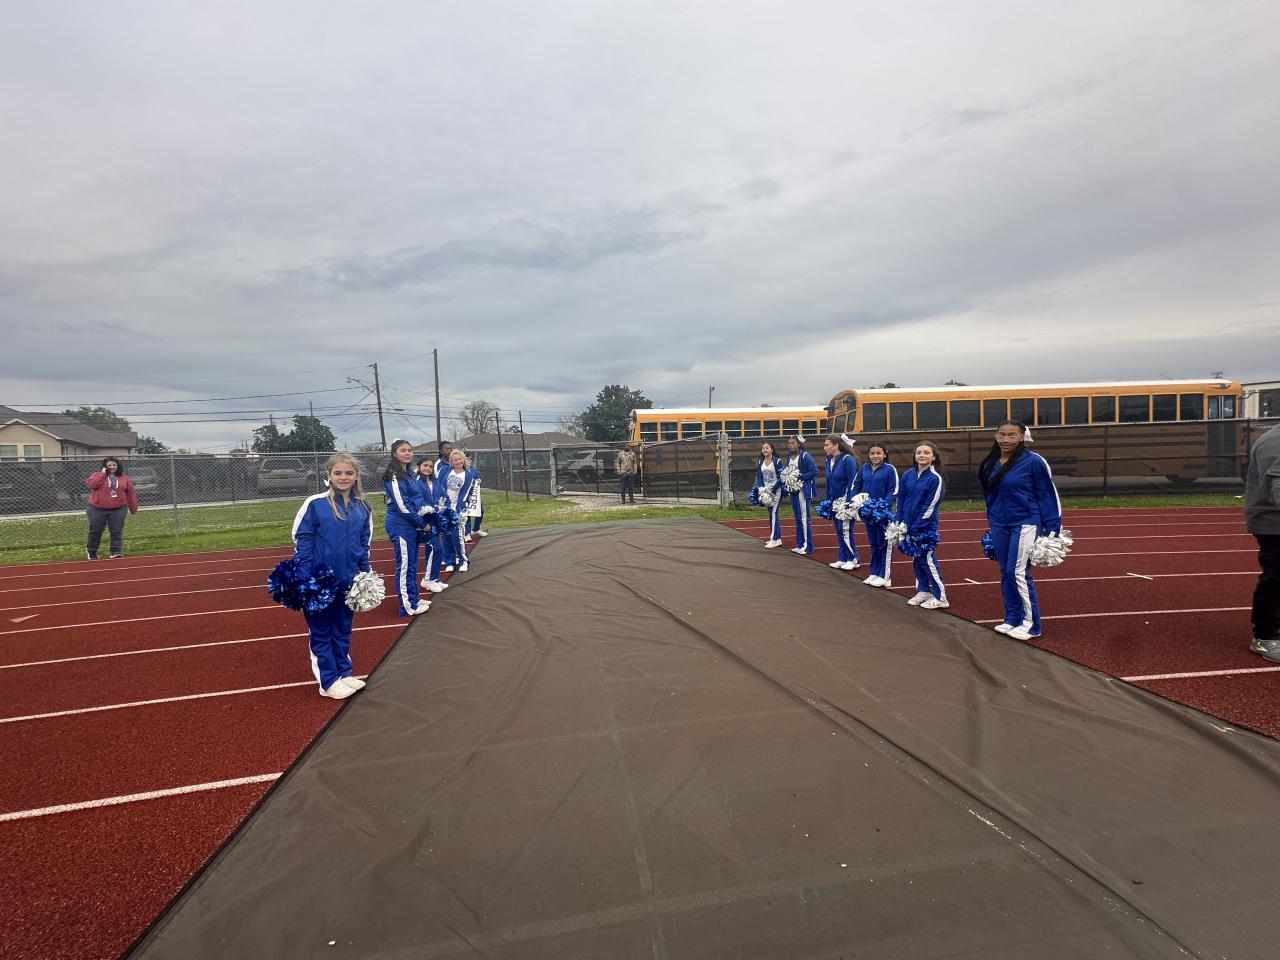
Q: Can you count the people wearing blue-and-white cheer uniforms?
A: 12